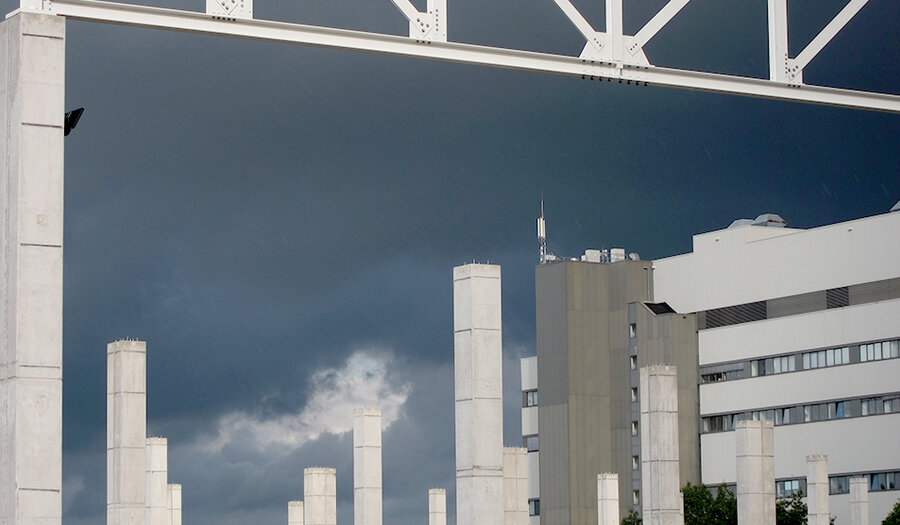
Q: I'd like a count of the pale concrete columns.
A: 15